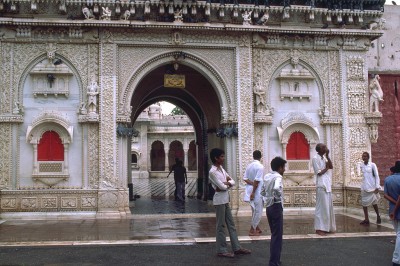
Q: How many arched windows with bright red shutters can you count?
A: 2